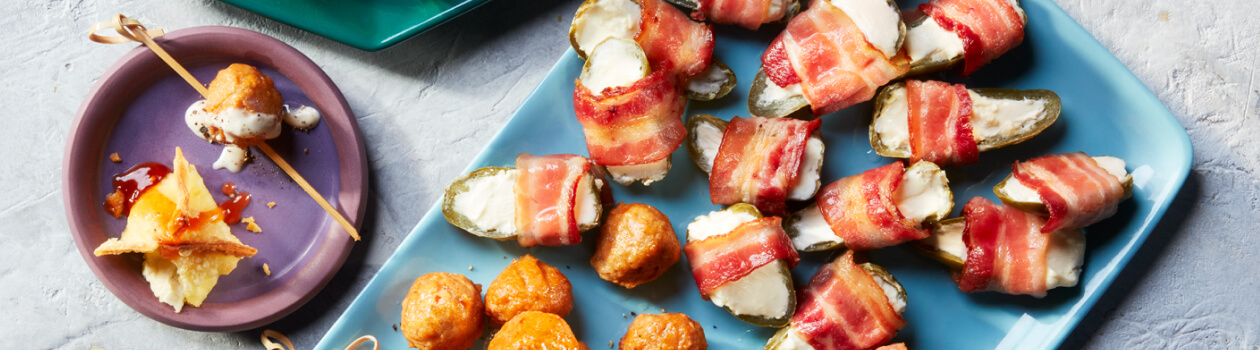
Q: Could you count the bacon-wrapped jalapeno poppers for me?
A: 13